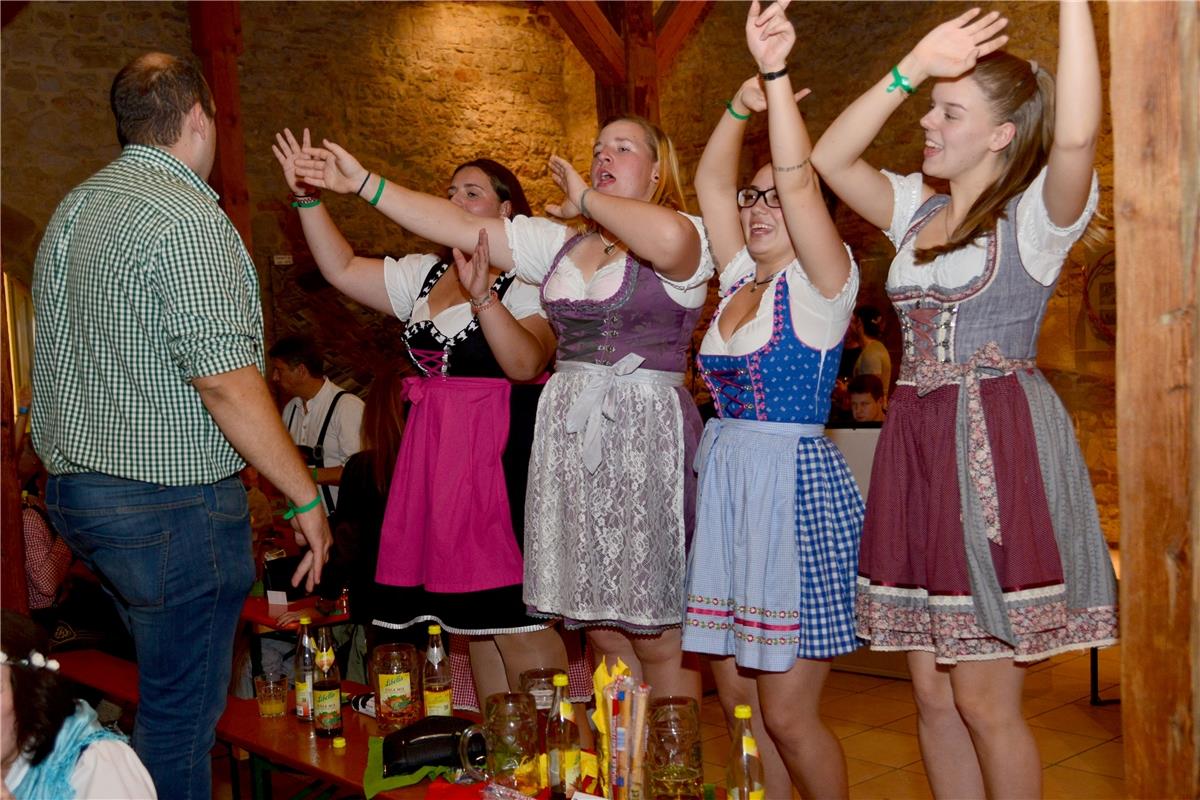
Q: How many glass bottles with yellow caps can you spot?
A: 4